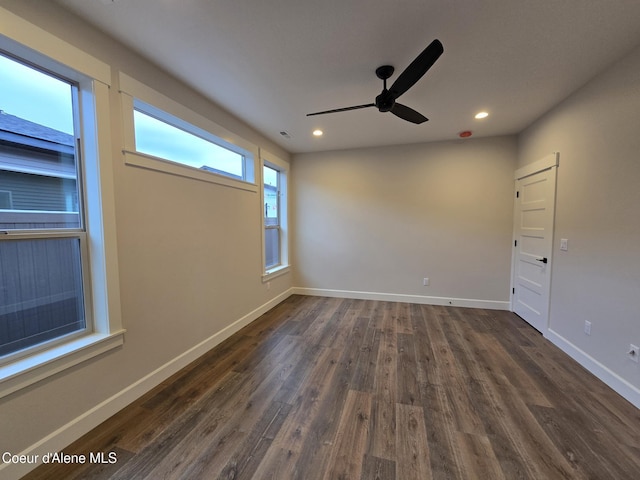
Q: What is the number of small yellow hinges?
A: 0